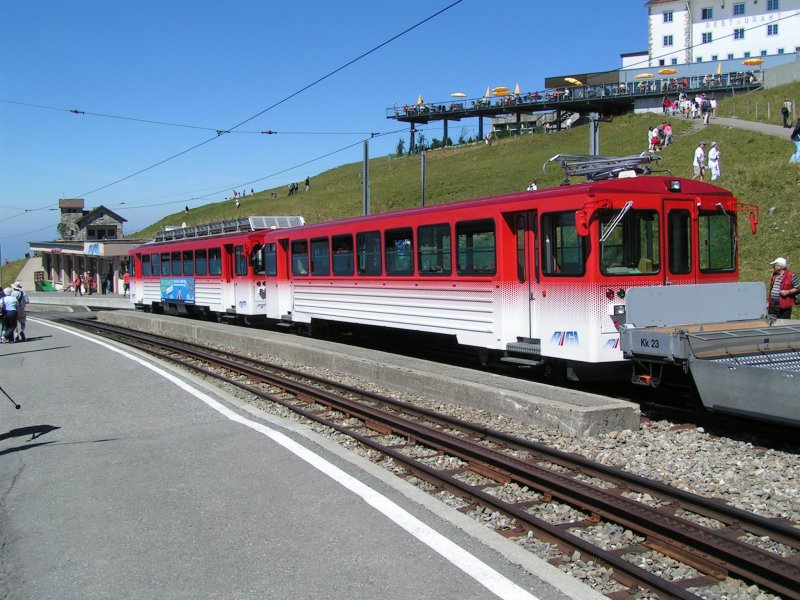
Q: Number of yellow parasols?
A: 11